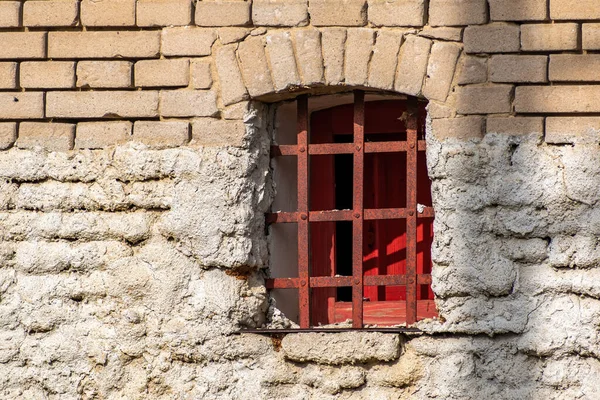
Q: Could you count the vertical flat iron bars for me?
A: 3